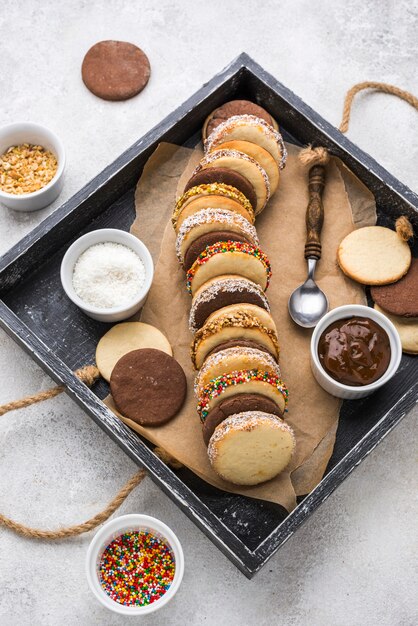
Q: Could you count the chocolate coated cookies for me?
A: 9